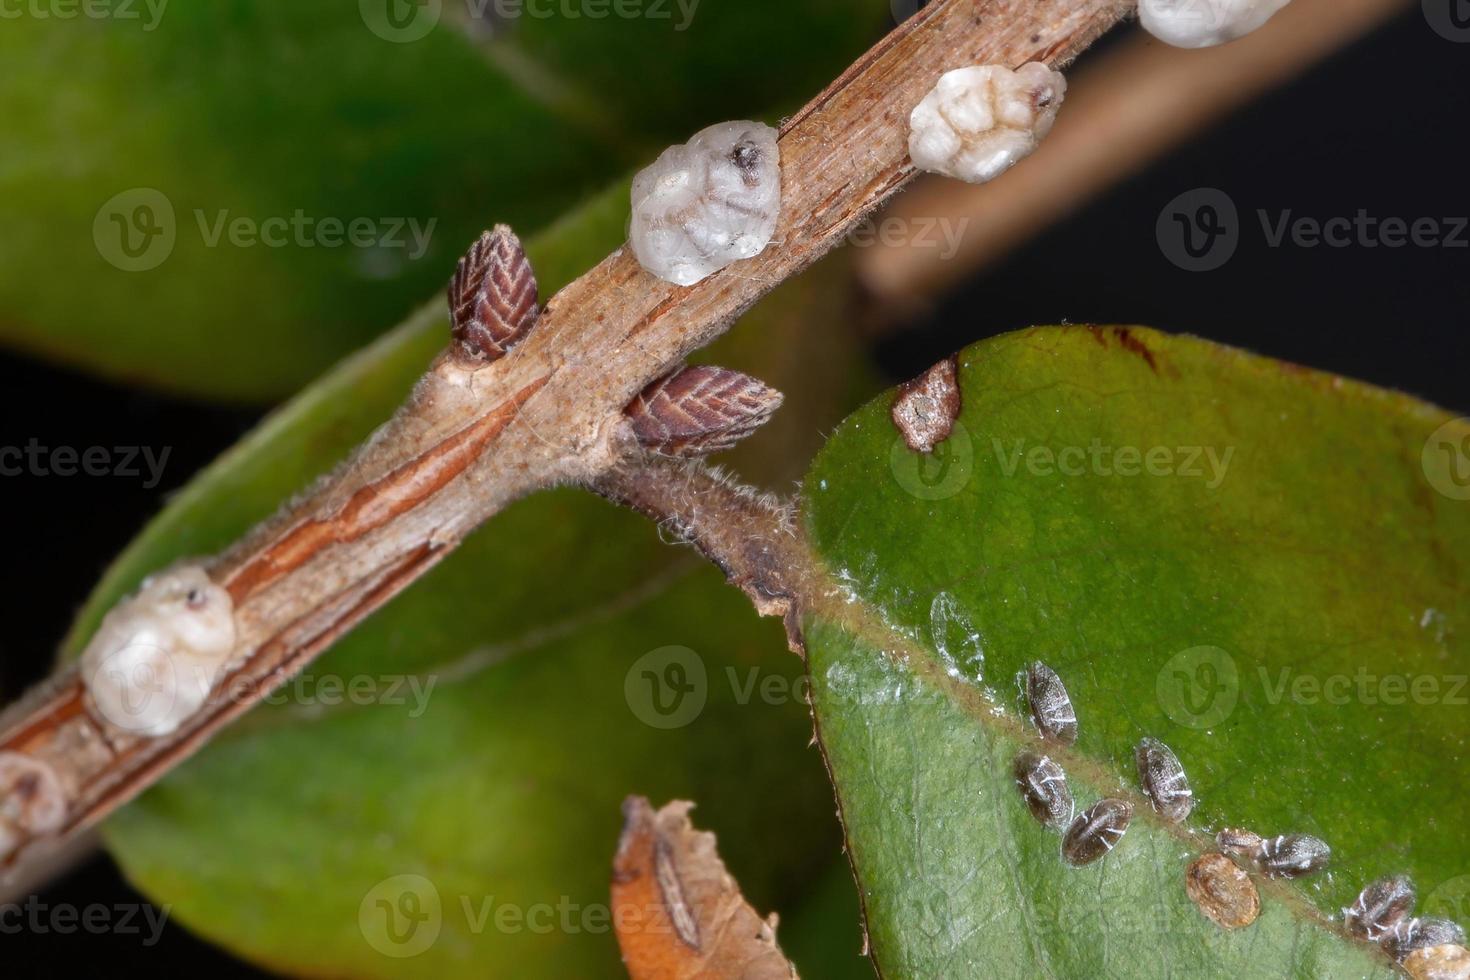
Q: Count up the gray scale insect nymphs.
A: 7